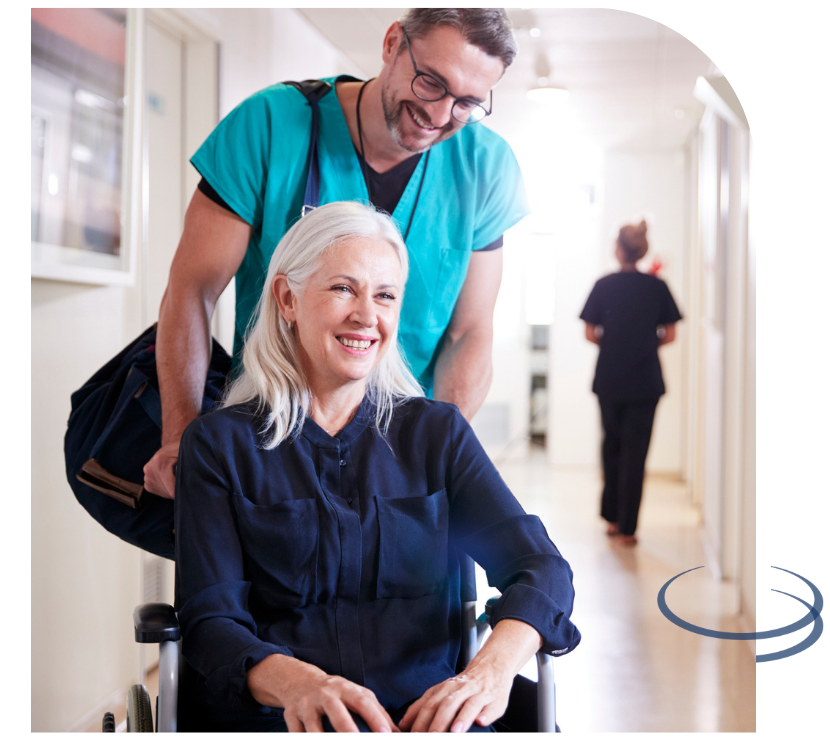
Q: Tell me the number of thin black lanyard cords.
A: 1